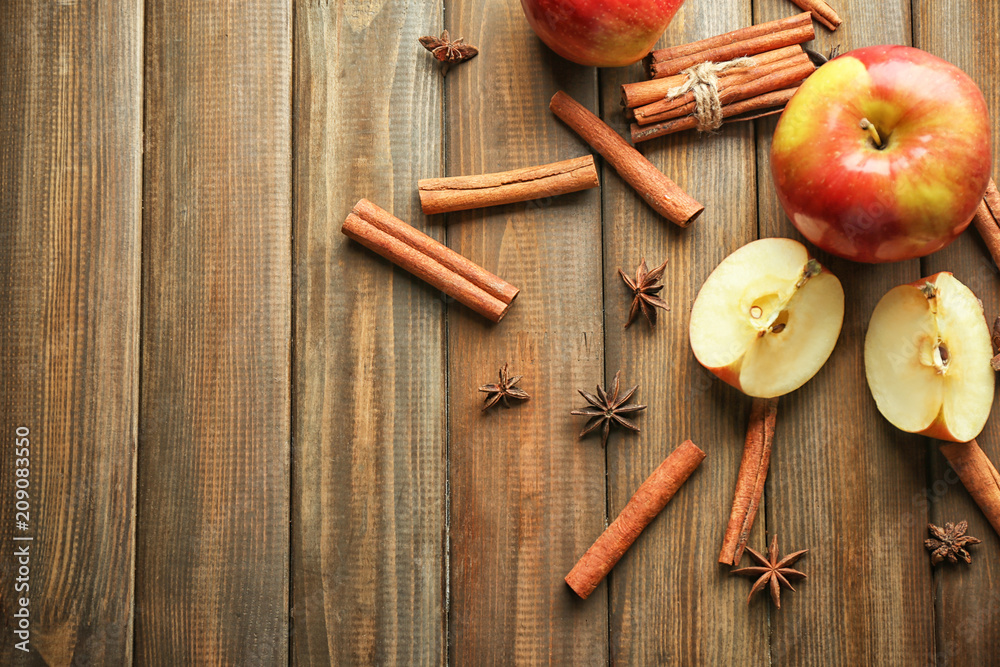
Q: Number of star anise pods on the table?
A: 6